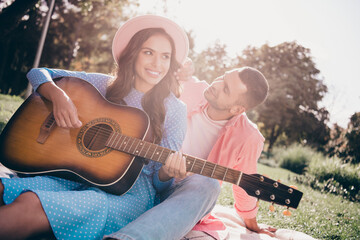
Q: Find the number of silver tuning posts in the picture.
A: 6